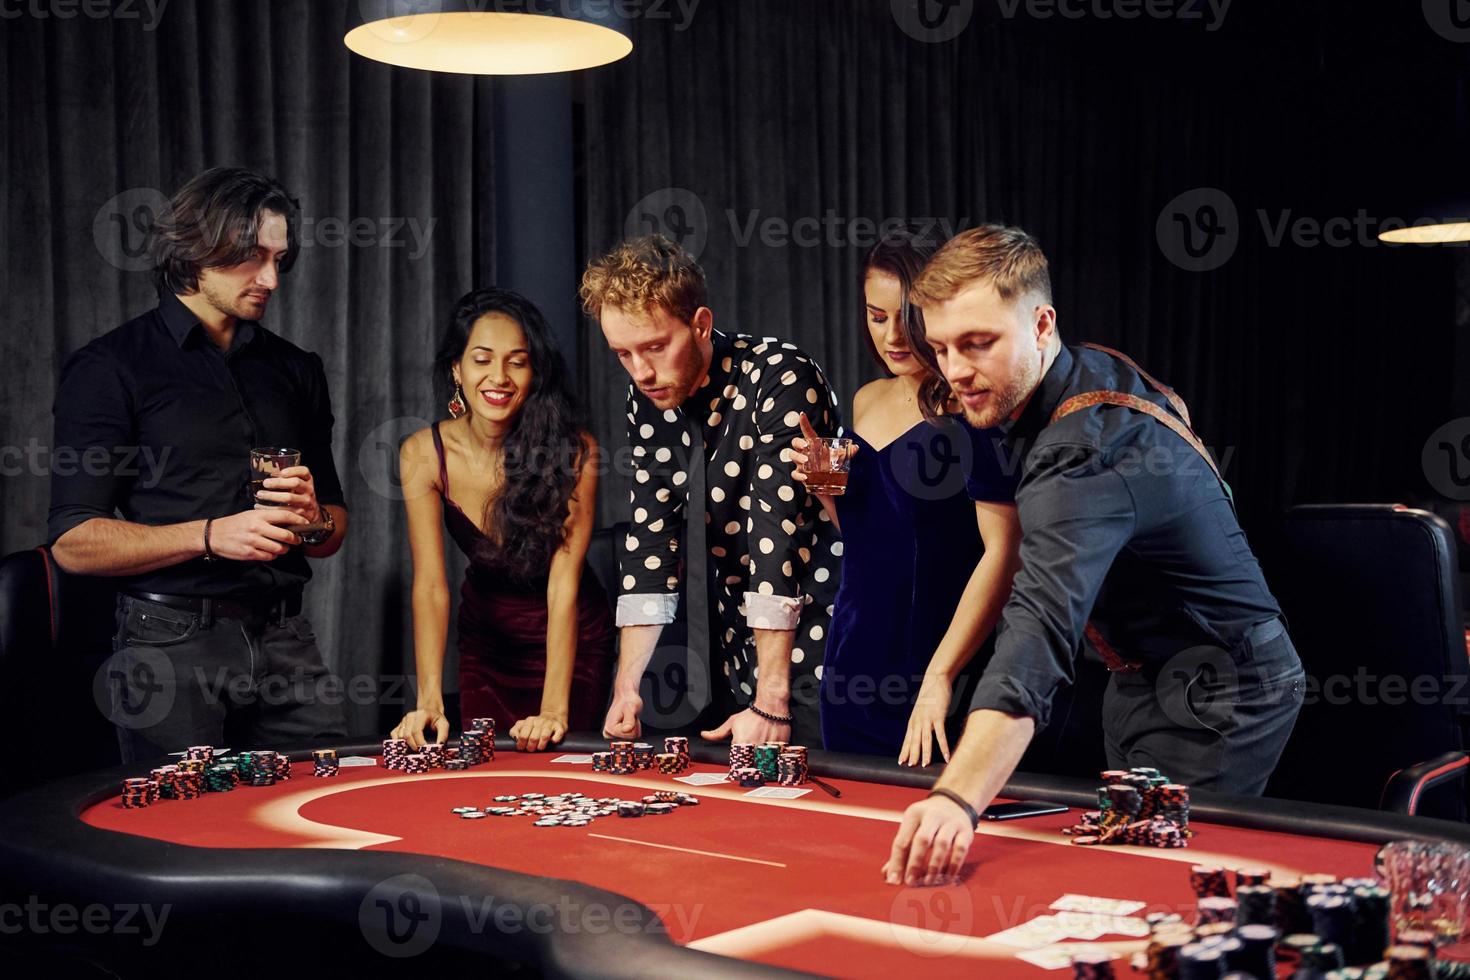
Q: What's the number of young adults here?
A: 5